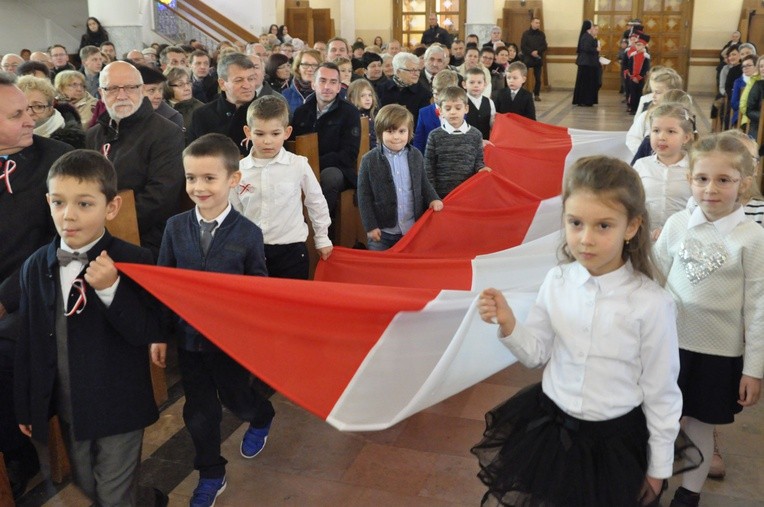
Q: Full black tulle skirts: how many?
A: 1